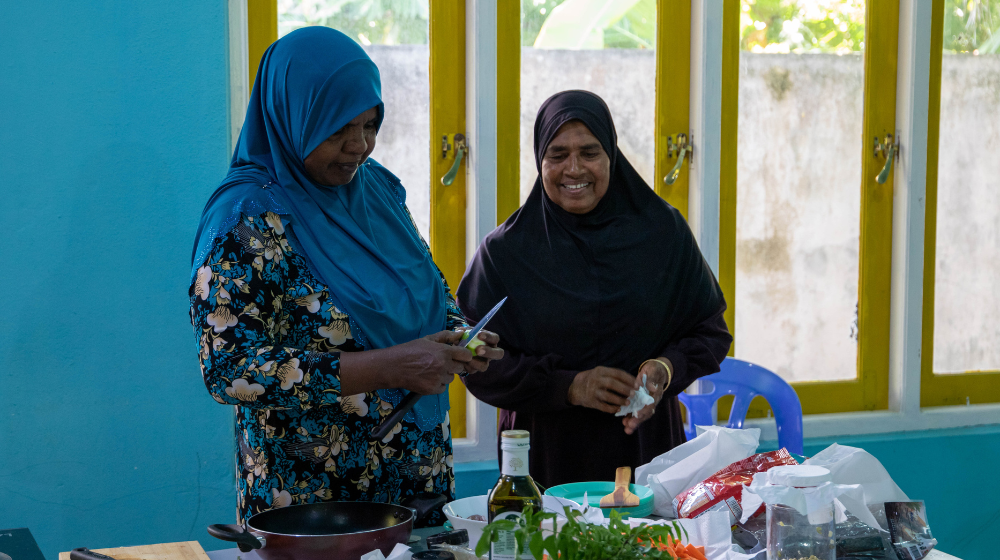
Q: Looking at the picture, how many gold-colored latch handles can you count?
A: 3